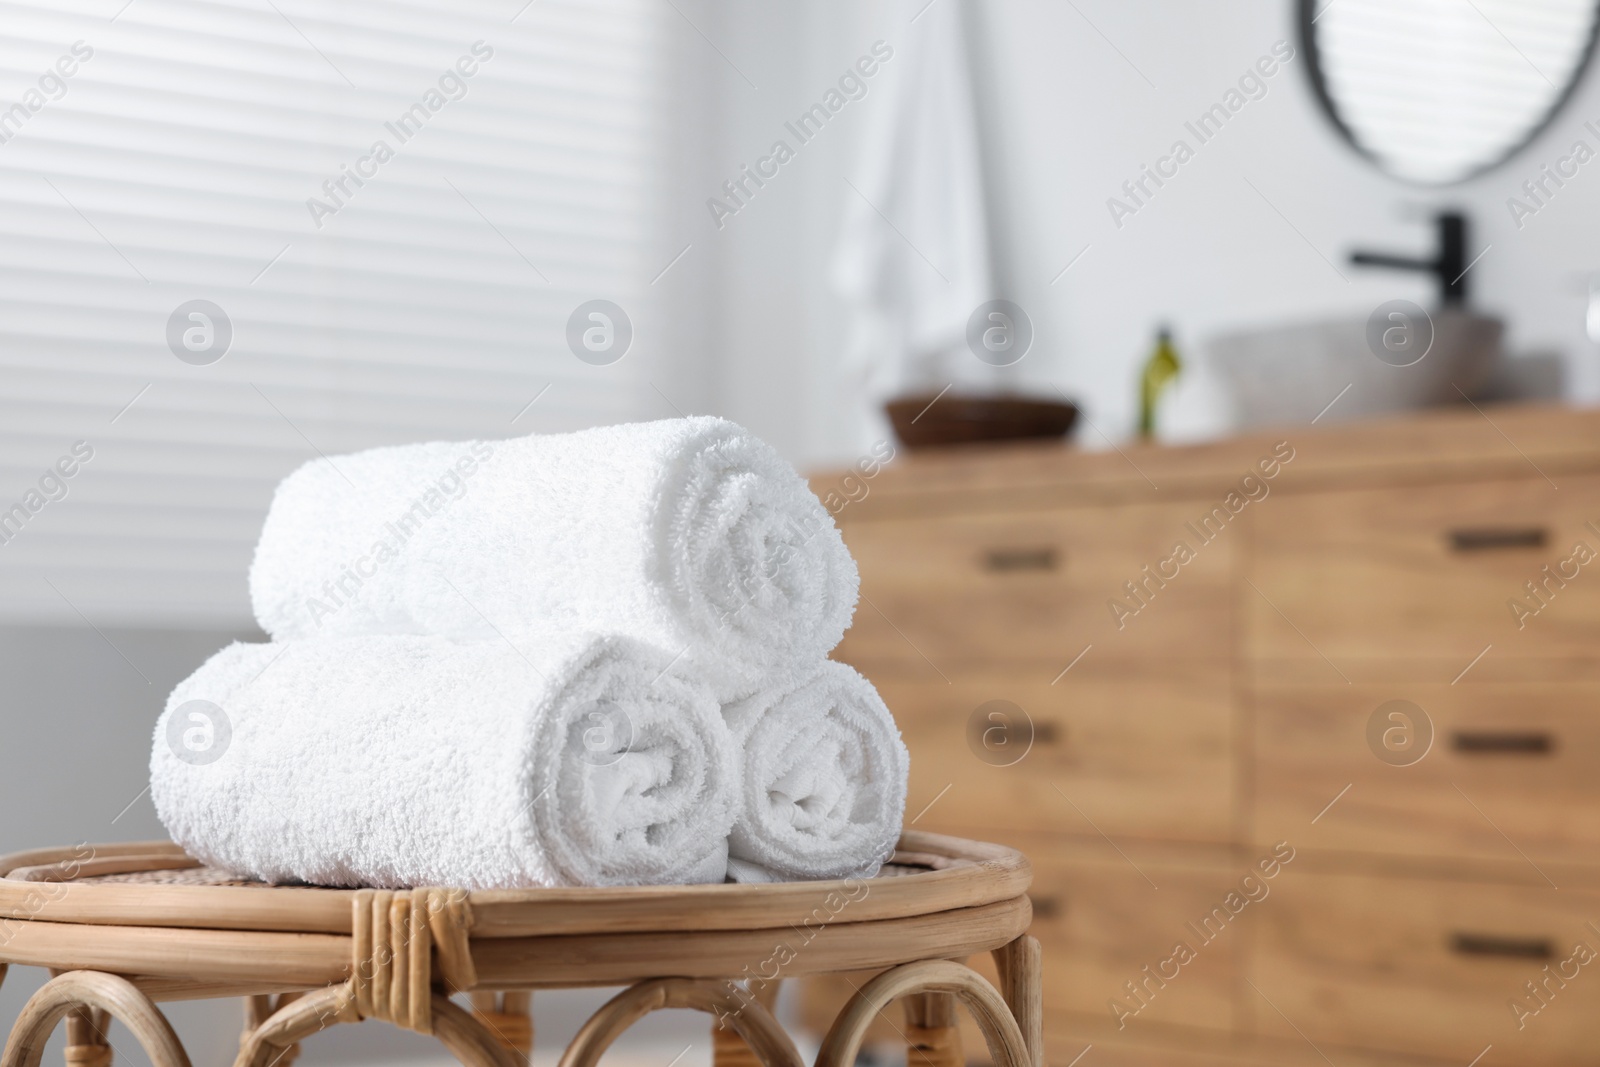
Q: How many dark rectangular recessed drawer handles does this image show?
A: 6